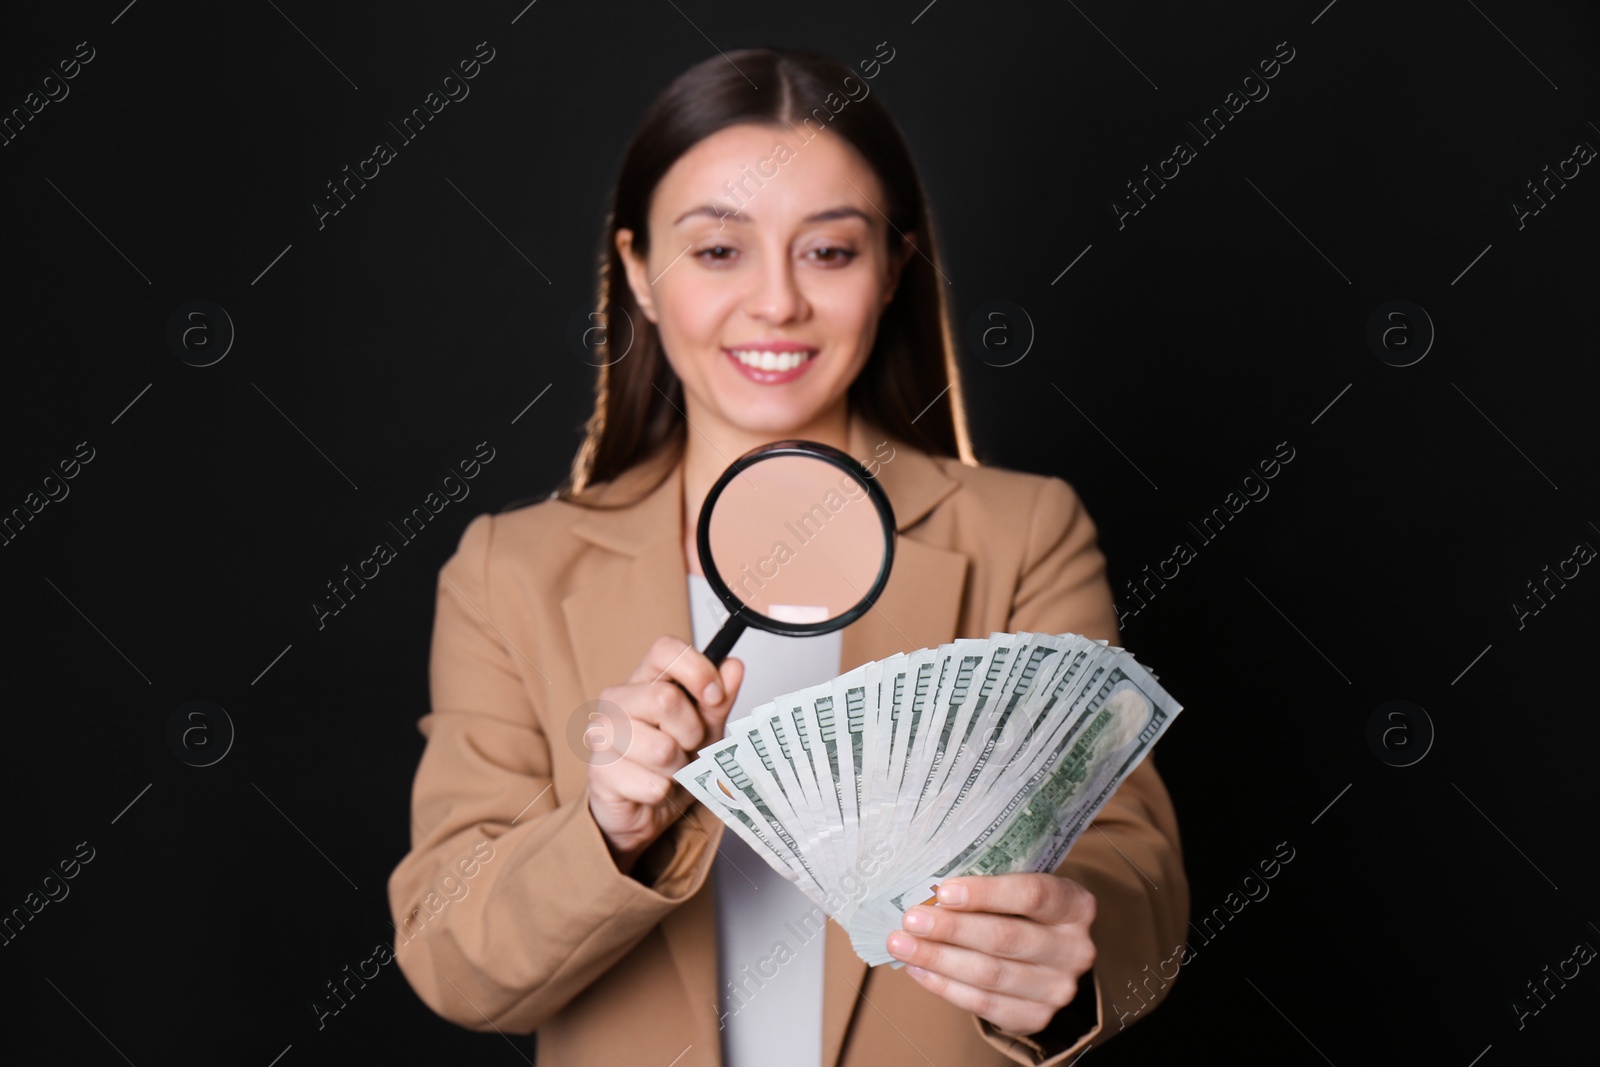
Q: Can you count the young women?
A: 1